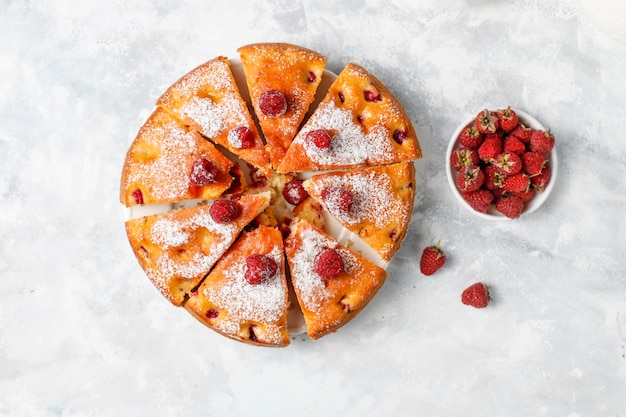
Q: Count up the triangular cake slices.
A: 8